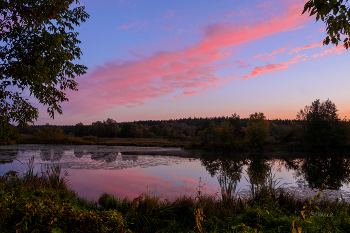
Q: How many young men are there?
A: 0